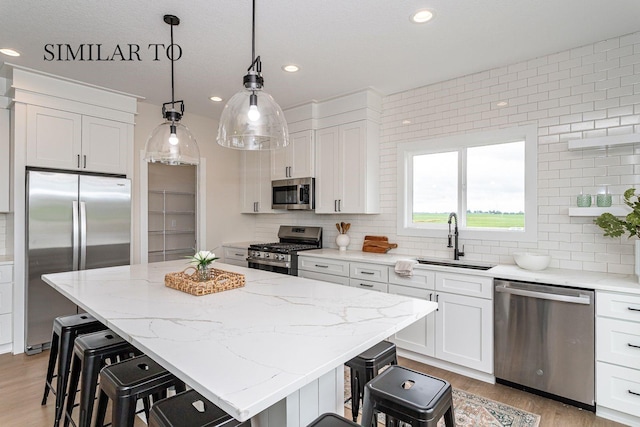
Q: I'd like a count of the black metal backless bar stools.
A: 7